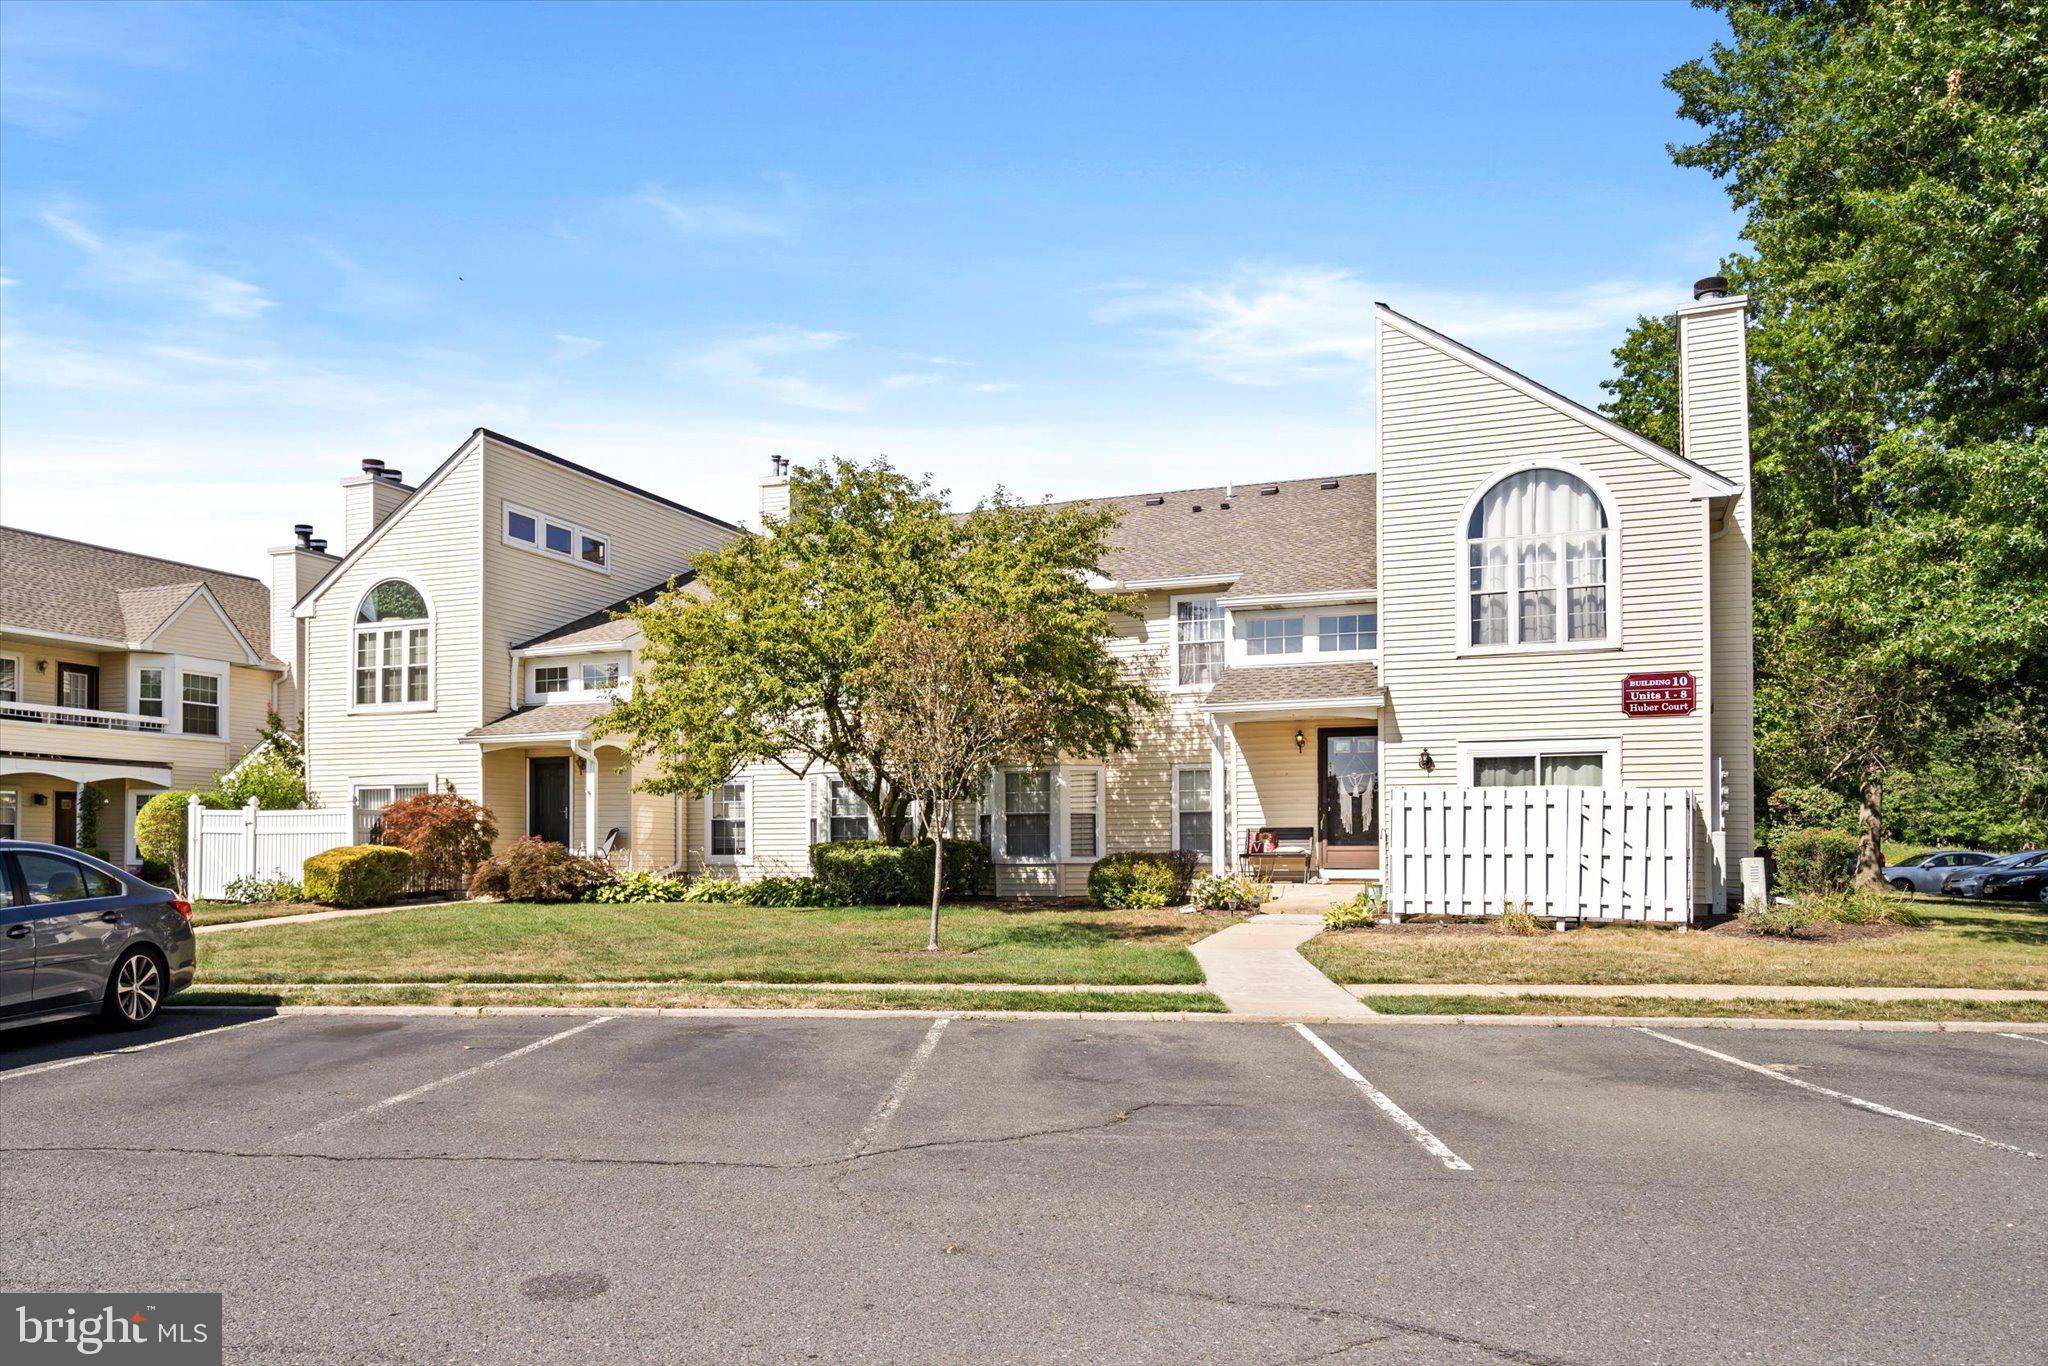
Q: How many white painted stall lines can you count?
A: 6